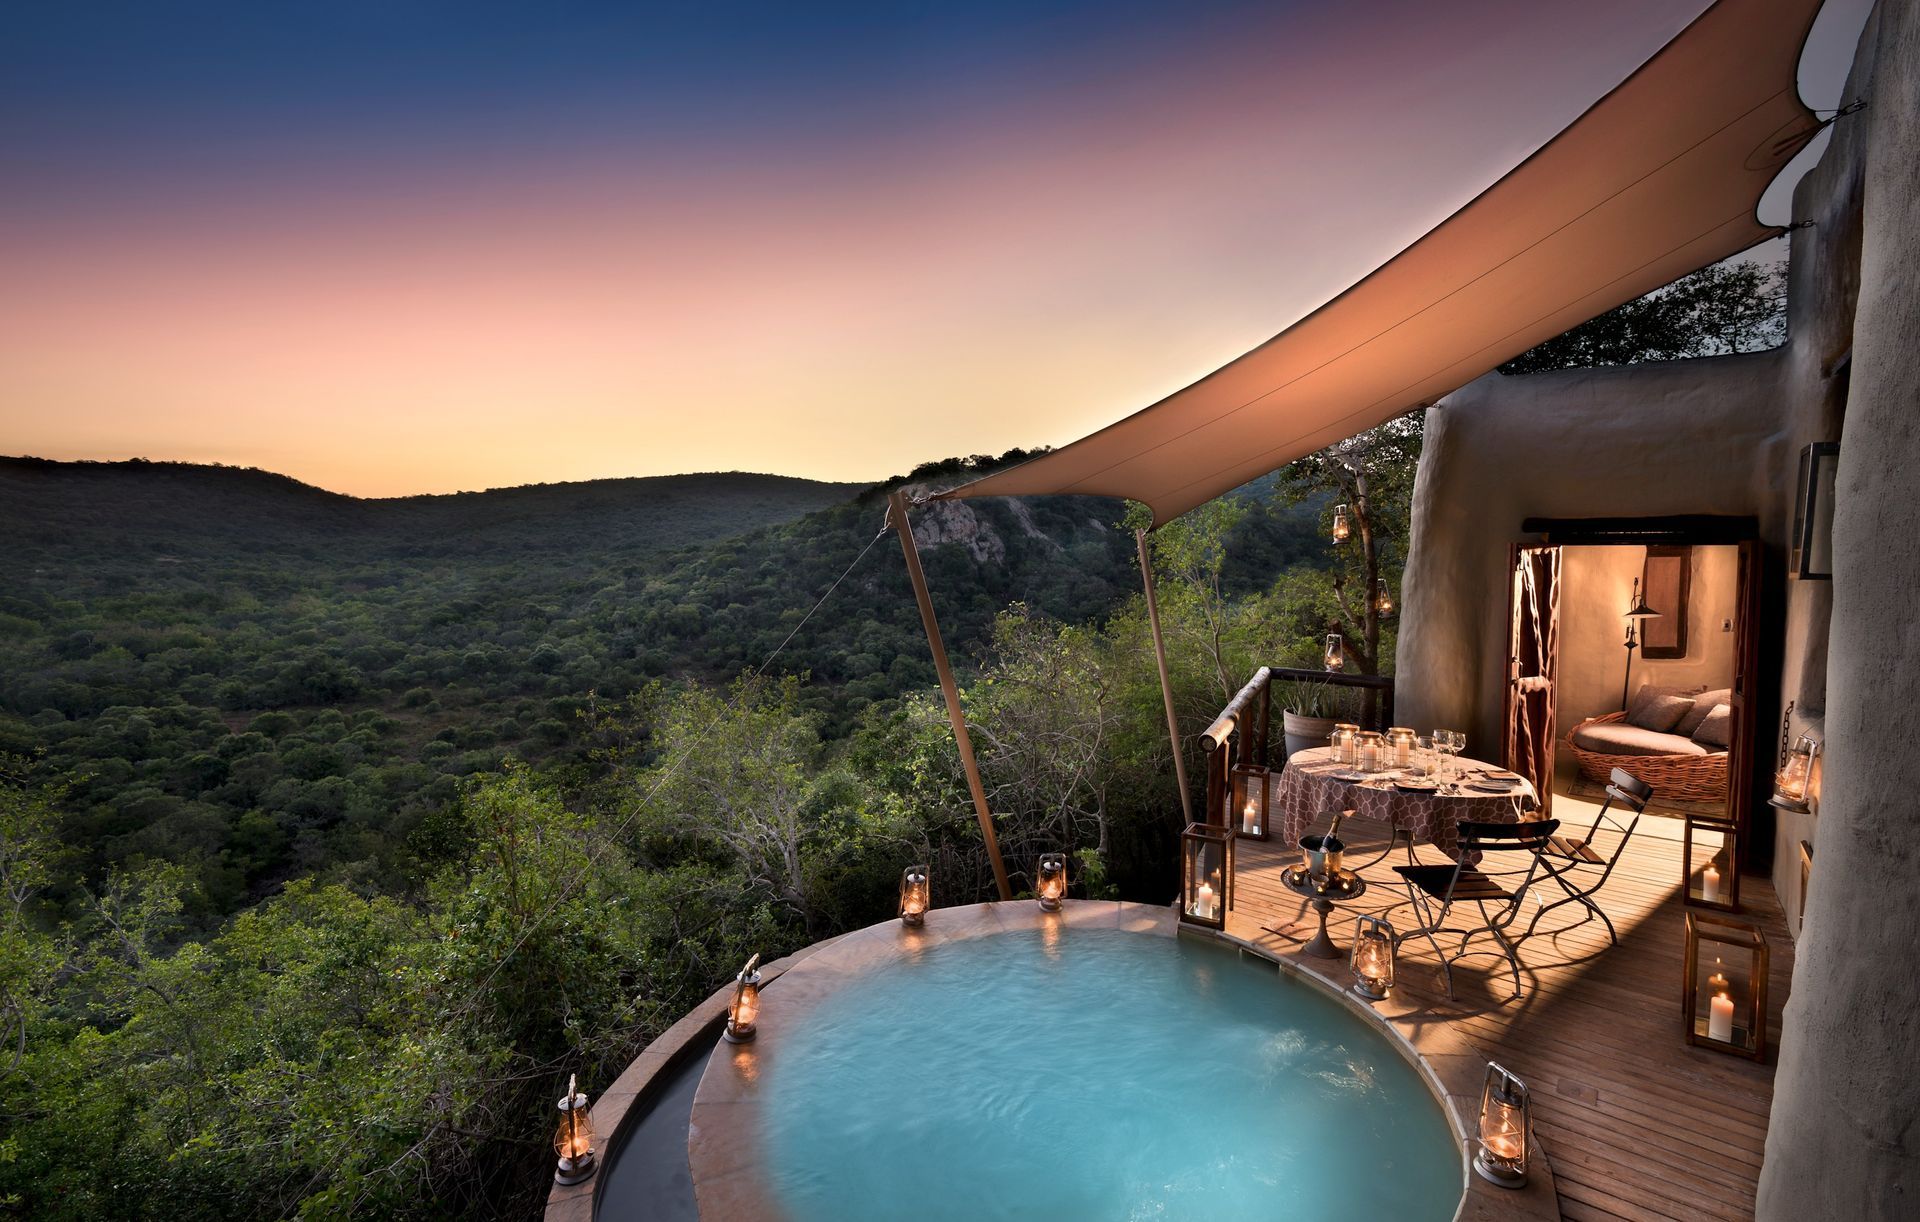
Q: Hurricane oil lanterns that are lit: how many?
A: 10